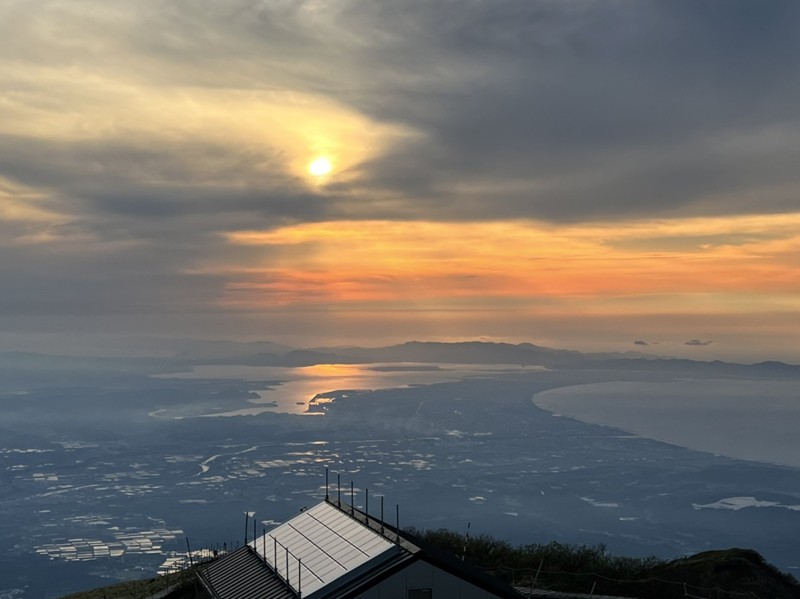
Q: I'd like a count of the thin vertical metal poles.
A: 12